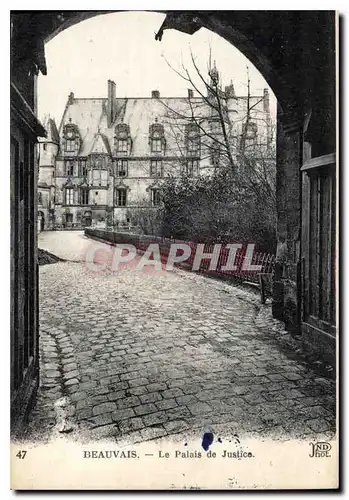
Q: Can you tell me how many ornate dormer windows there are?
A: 5